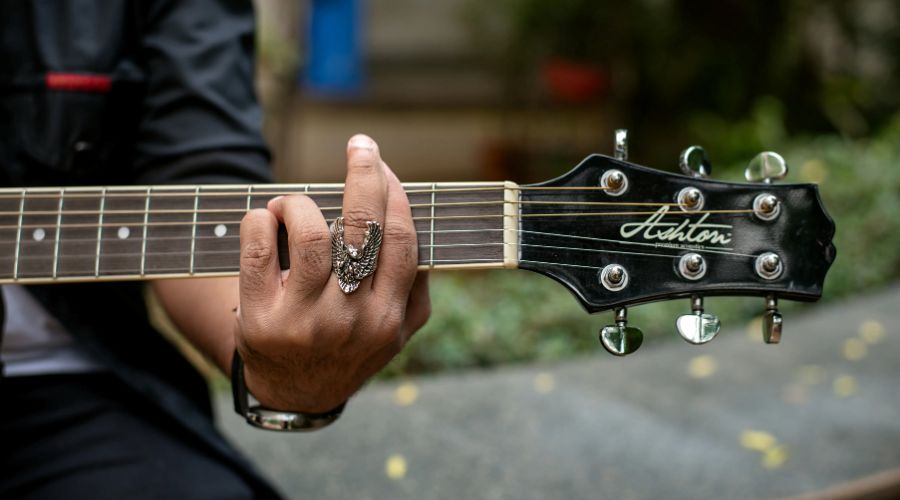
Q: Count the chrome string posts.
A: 6